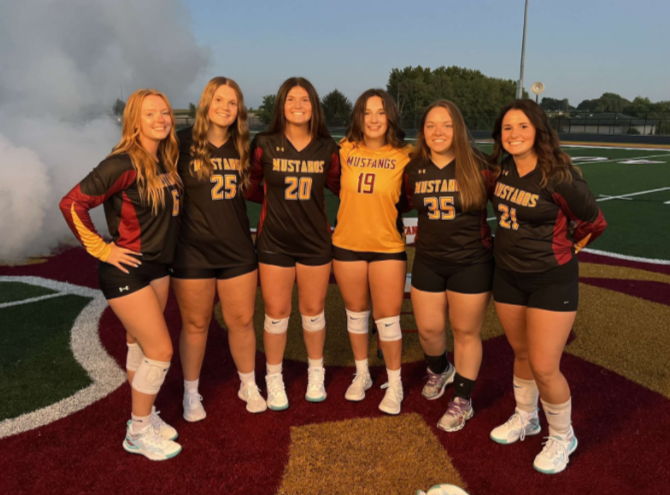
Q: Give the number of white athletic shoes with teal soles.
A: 6